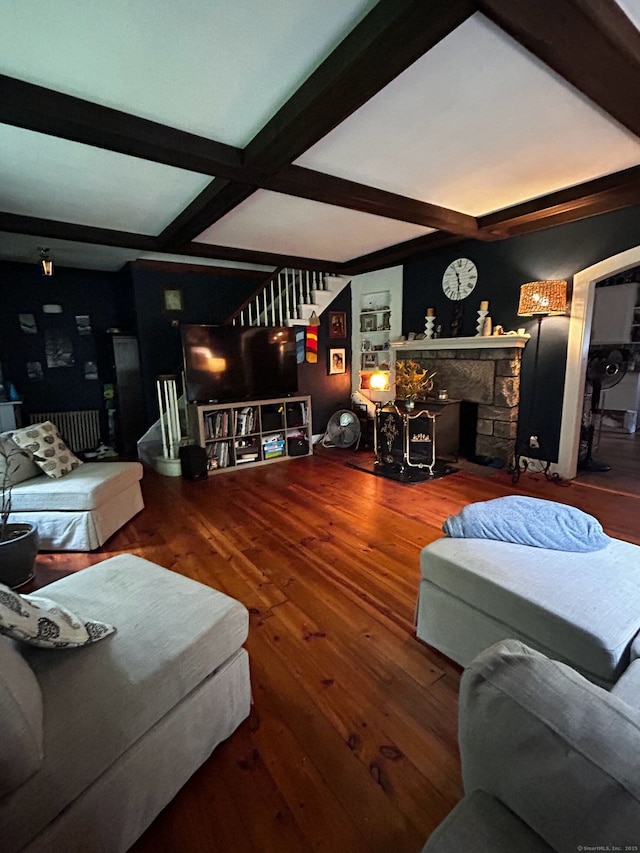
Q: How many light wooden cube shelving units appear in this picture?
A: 1